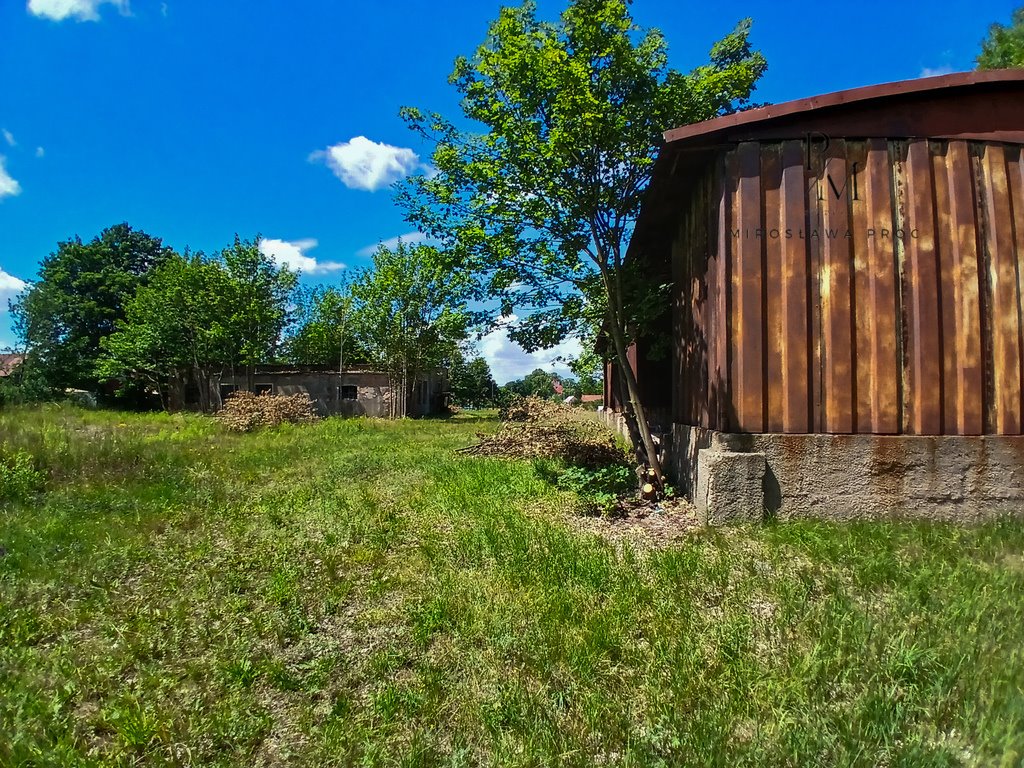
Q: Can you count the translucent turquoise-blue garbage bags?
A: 0